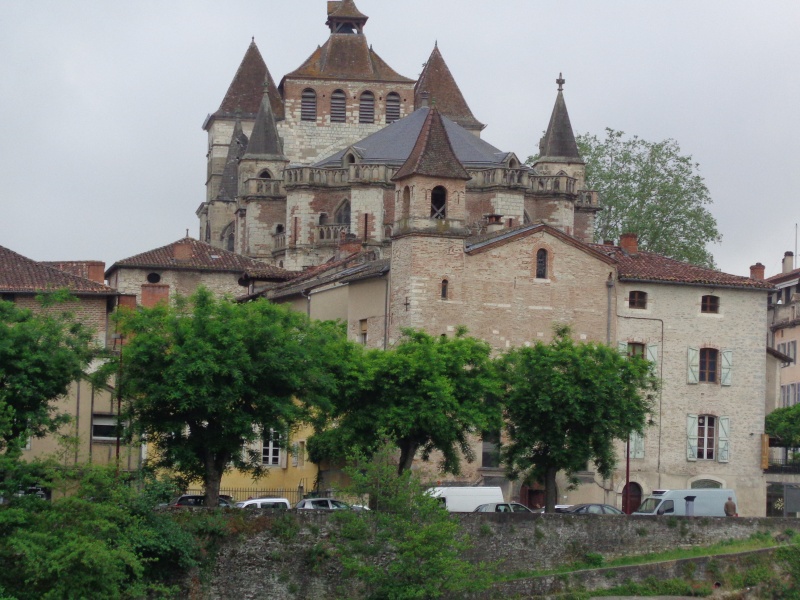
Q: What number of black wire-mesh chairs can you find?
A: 0